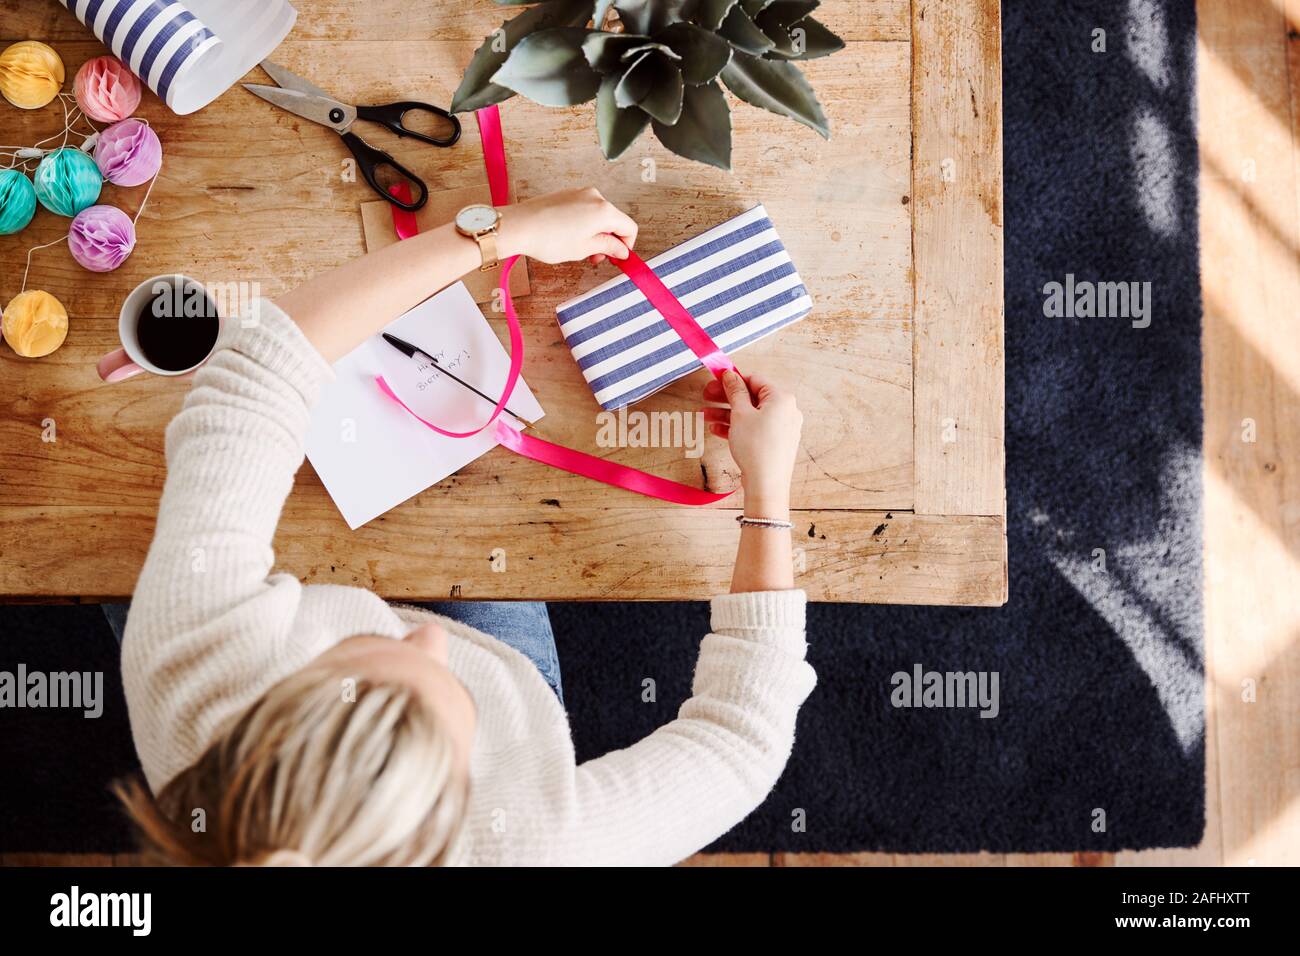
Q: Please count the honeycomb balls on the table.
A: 7